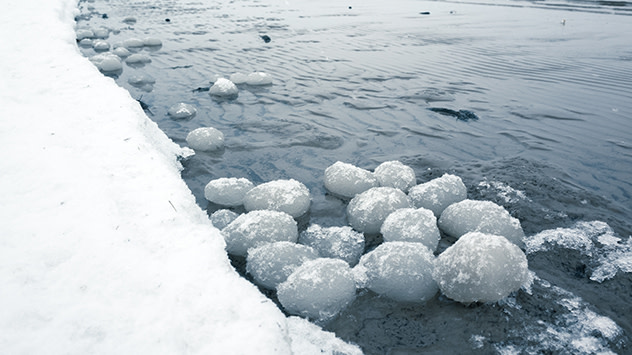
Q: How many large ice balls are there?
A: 14